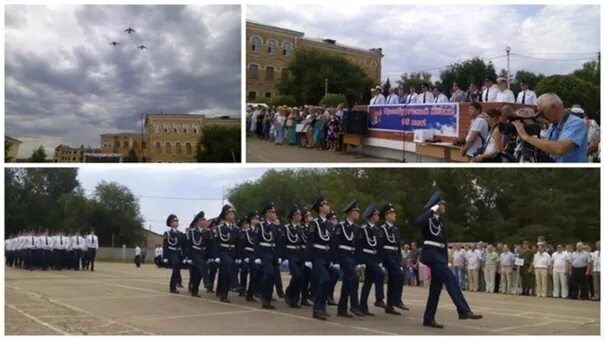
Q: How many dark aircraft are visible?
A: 3